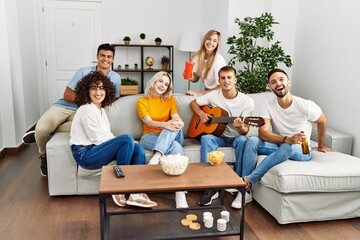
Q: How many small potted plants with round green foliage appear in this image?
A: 3